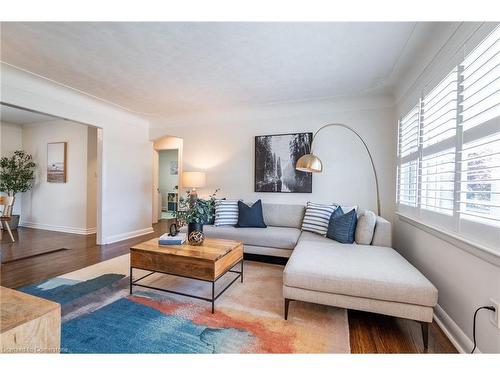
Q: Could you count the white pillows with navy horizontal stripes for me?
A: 2